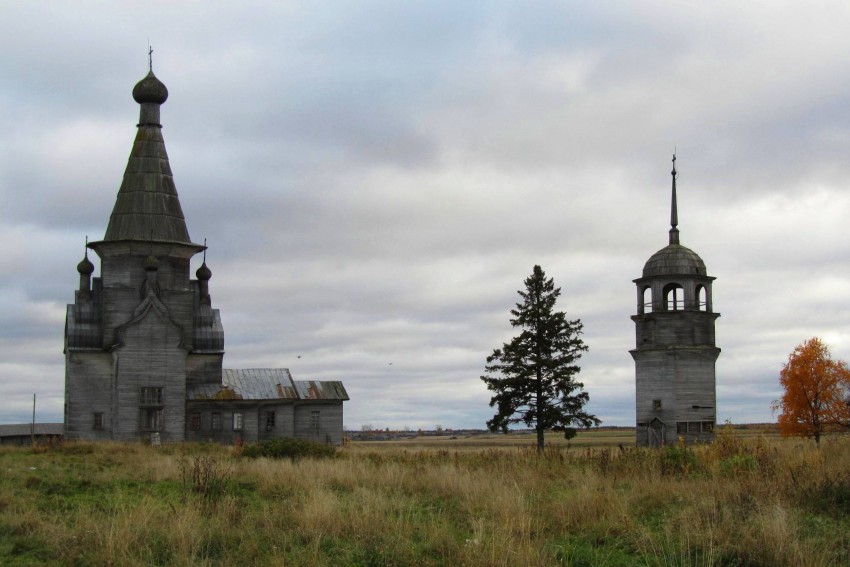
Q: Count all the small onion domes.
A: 3